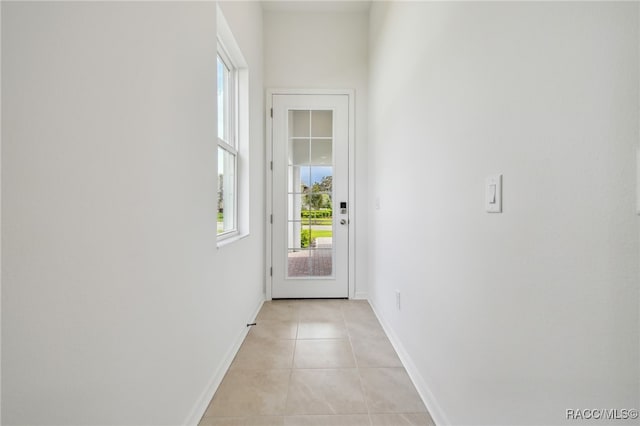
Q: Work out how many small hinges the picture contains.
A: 4